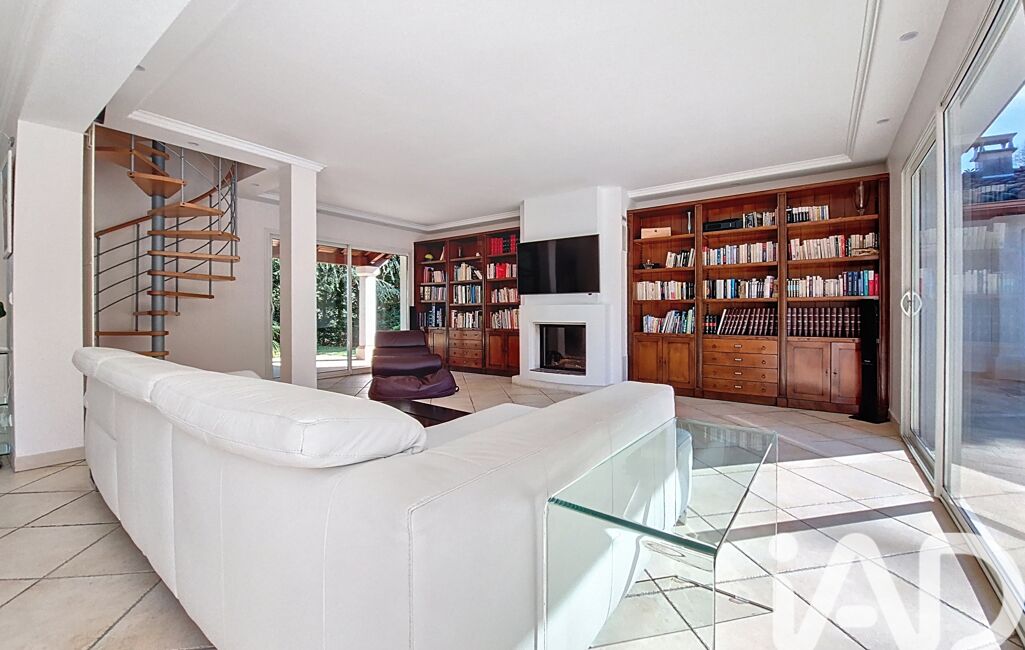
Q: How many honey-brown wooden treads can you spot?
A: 11